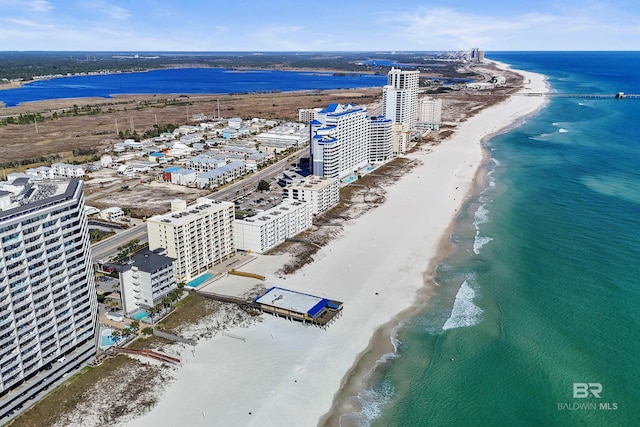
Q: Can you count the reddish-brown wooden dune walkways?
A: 1